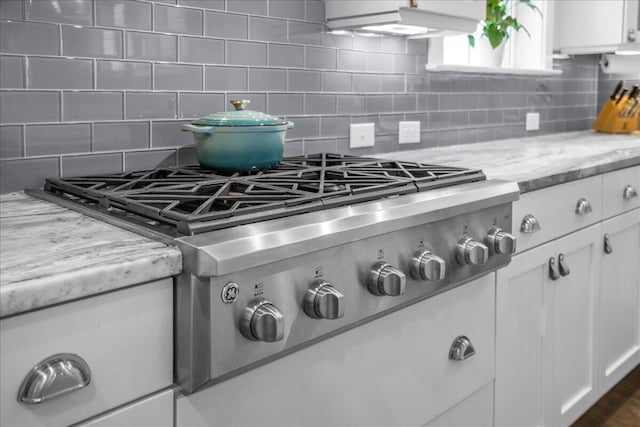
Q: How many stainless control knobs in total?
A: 6